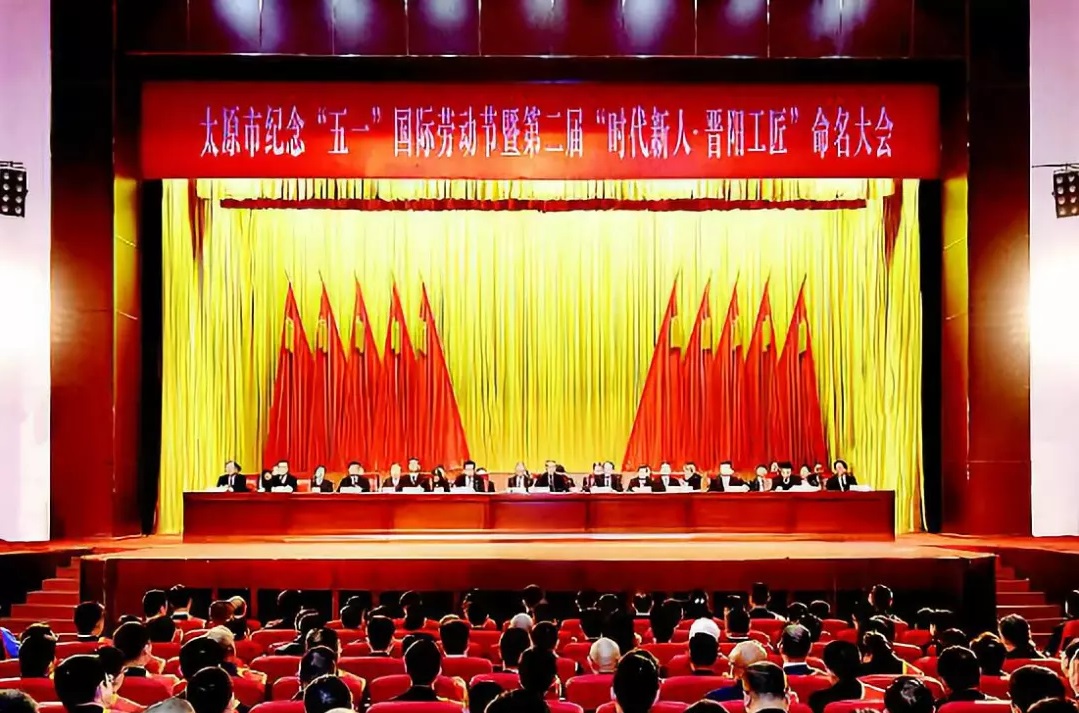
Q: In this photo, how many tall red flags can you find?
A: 10